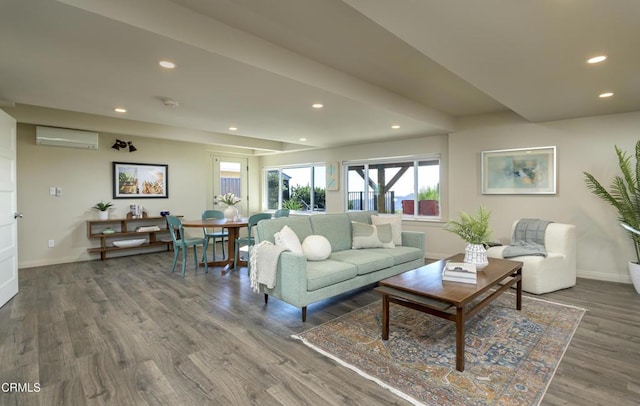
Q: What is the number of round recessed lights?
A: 8